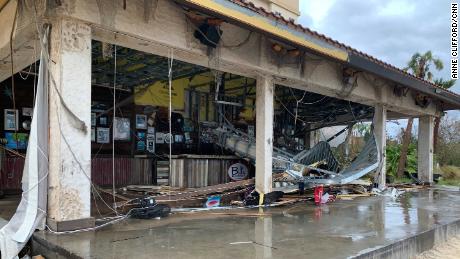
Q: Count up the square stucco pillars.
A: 4